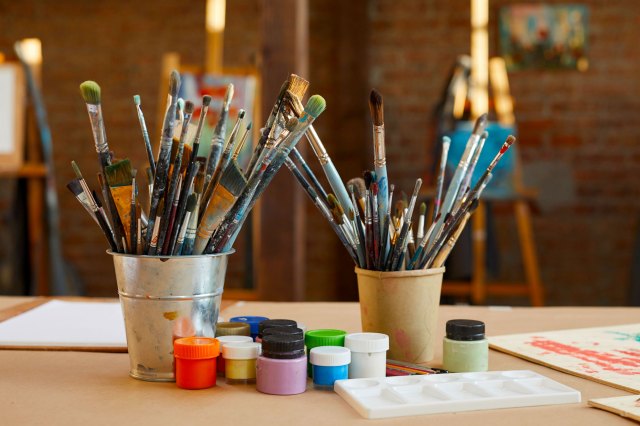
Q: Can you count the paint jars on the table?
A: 12